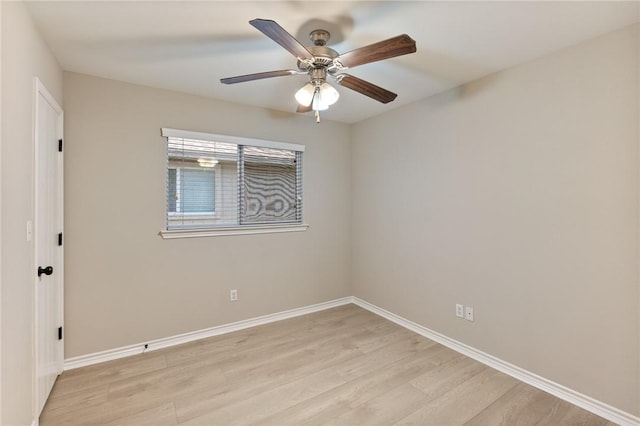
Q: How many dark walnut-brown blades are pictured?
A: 5